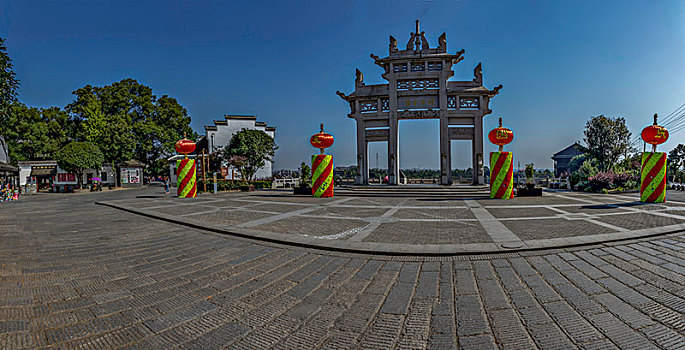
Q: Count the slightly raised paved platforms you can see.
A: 1